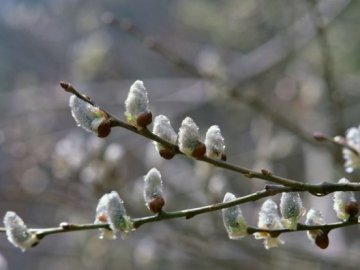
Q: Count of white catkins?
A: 15